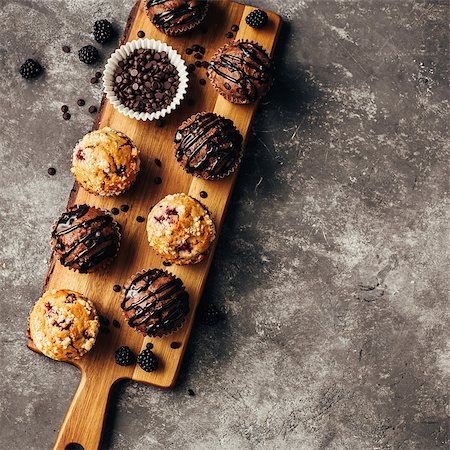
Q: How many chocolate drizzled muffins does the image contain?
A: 5